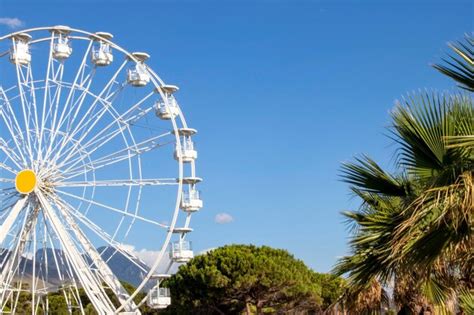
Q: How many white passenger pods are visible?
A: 9